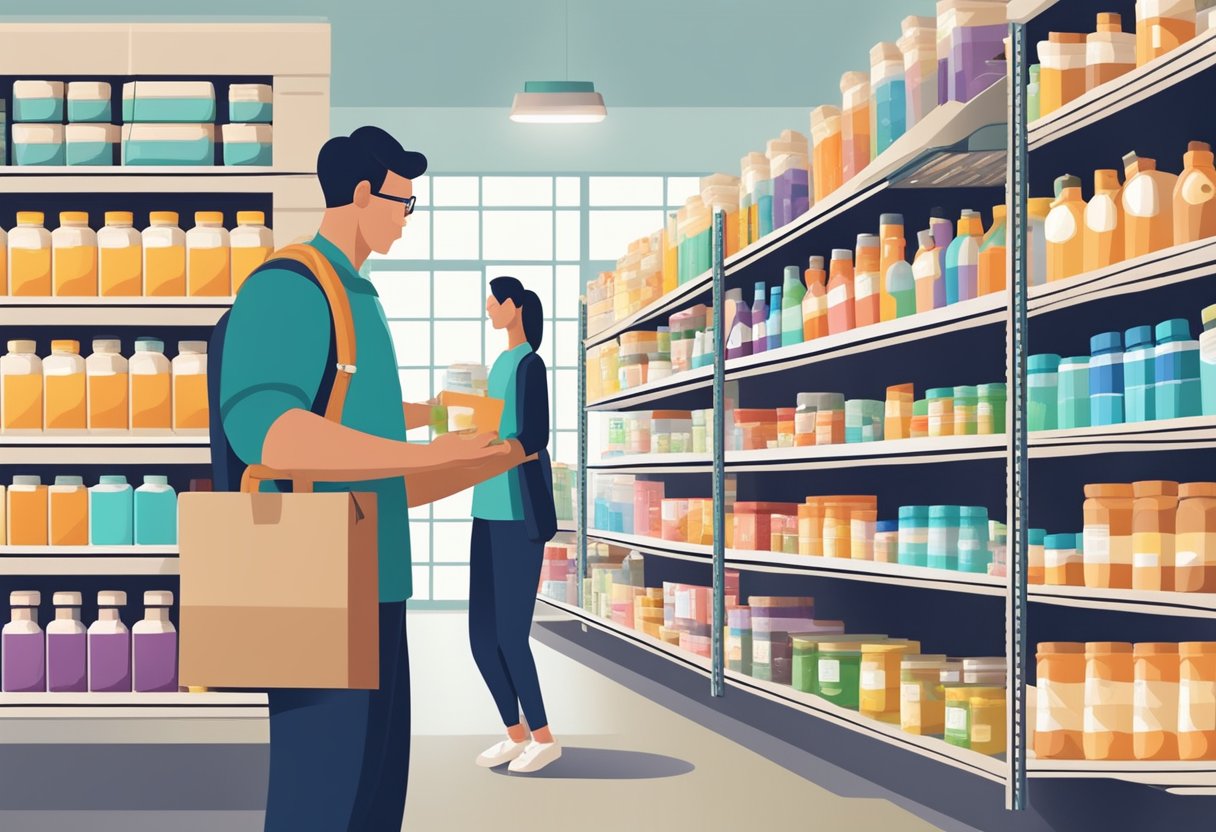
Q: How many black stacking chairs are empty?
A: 0